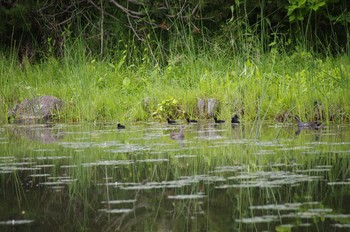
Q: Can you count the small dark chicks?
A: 5